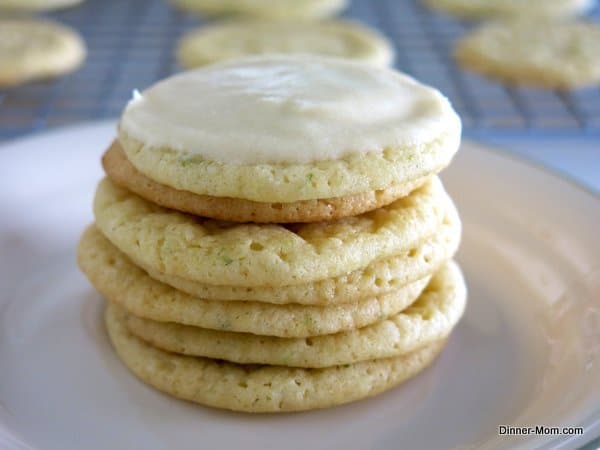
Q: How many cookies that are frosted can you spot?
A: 1